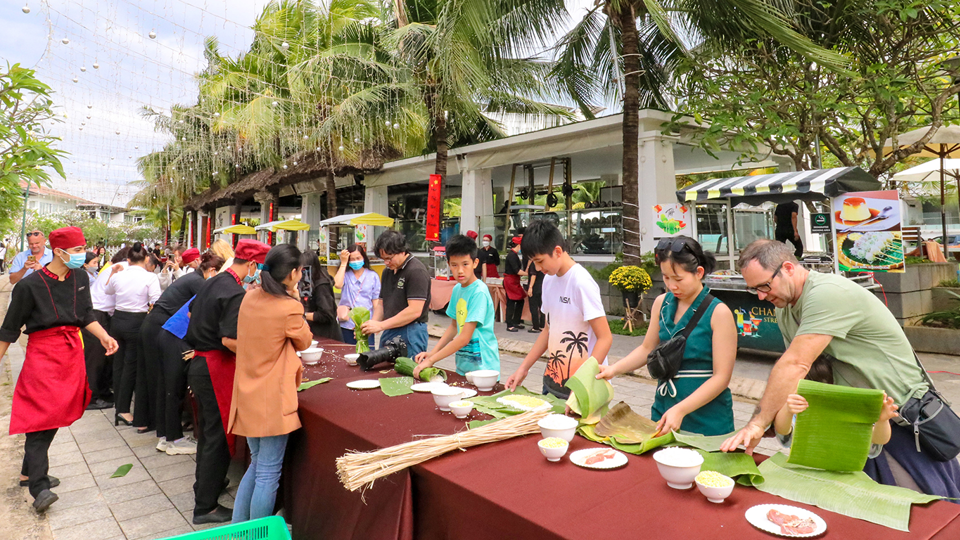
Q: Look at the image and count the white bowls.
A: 11